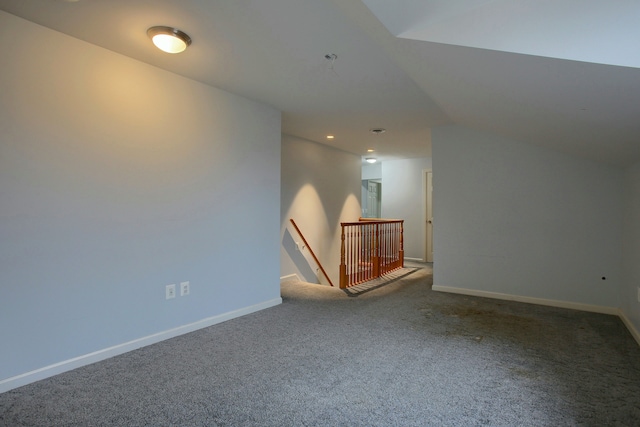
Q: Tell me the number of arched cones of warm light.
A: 2